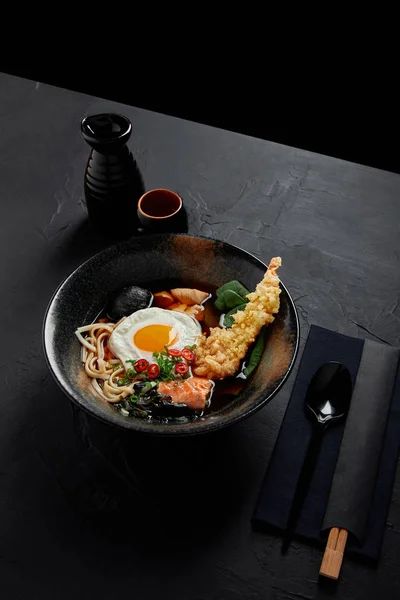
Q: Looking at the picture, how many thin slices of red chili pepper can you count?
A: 5